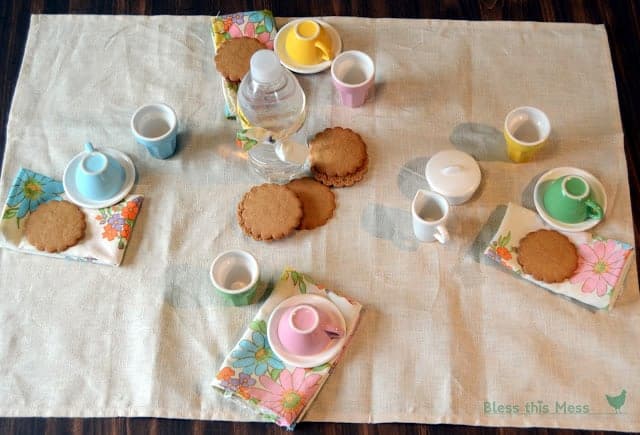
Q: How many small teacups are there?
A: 4